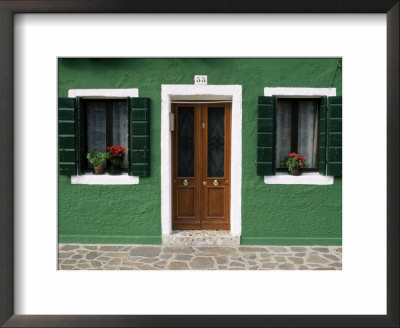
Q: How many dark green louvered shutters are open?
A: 4